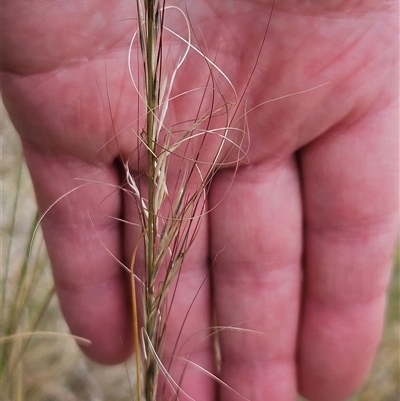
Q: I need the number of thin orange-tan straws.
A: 1